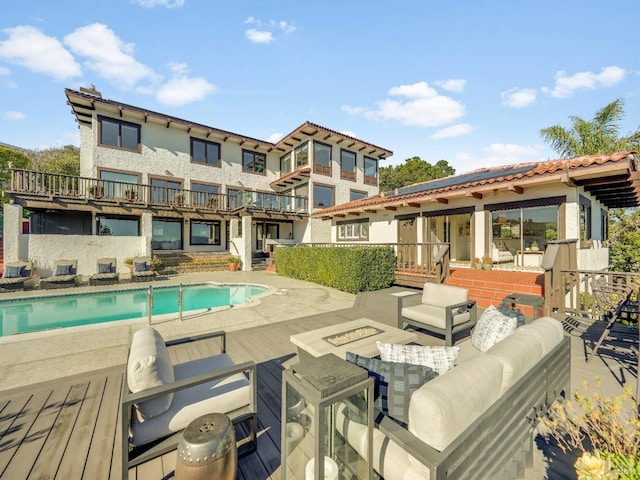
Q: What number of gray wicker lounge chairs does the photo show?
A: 4